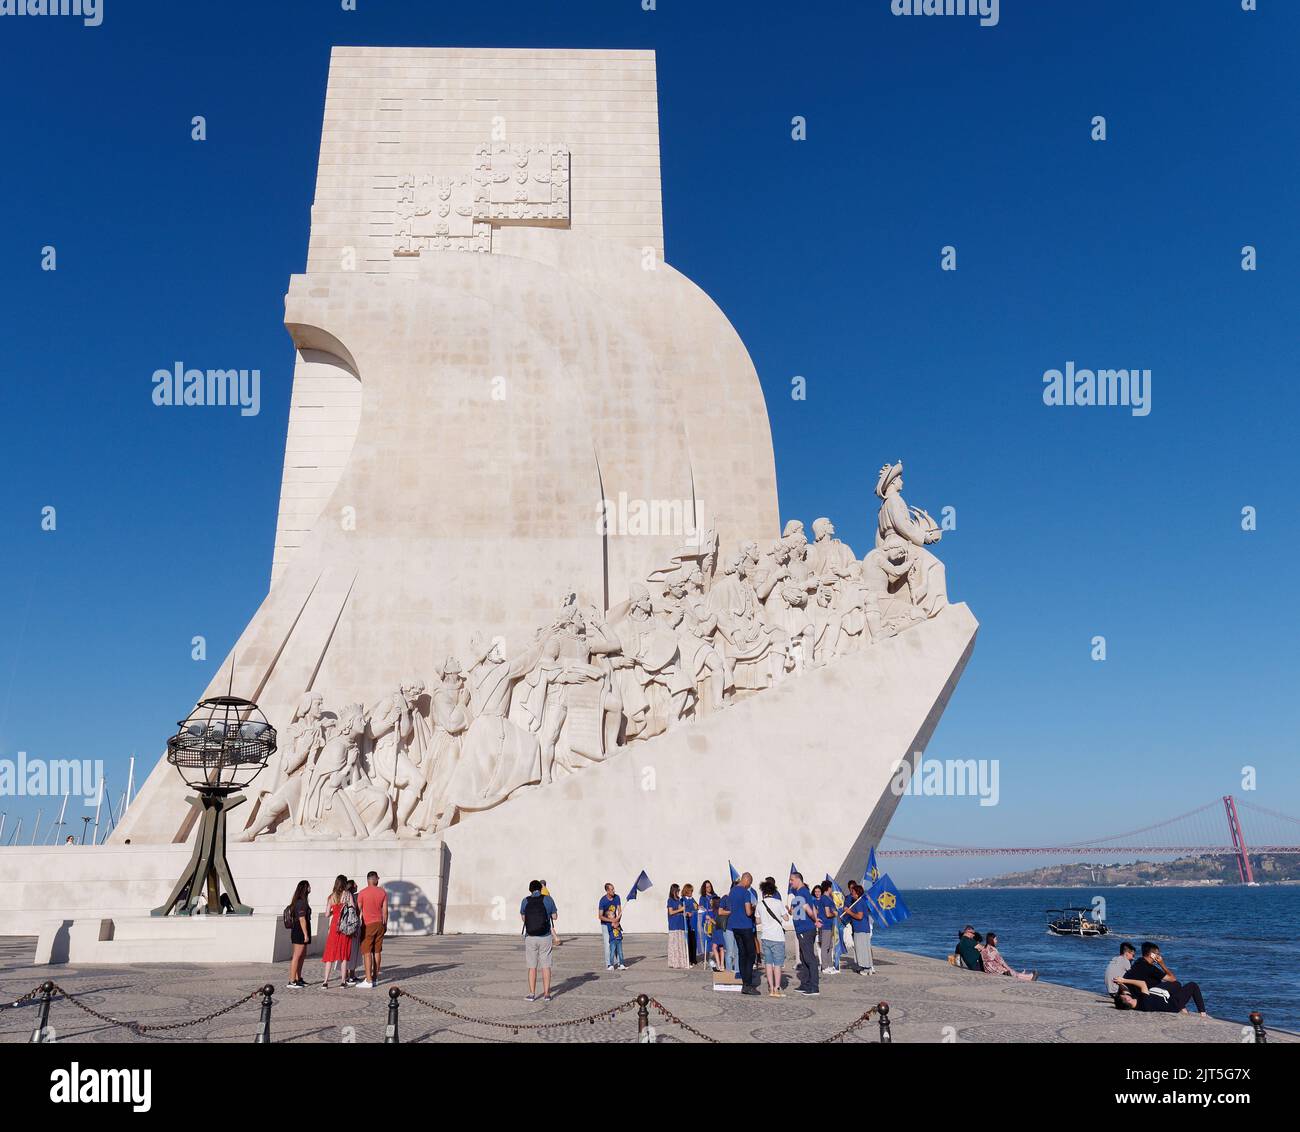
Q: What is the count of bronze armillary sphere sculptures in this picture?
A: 1